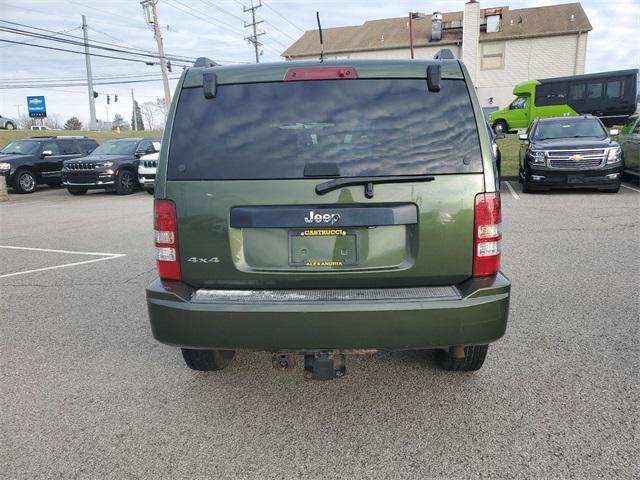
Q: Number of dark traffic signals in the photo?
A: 2